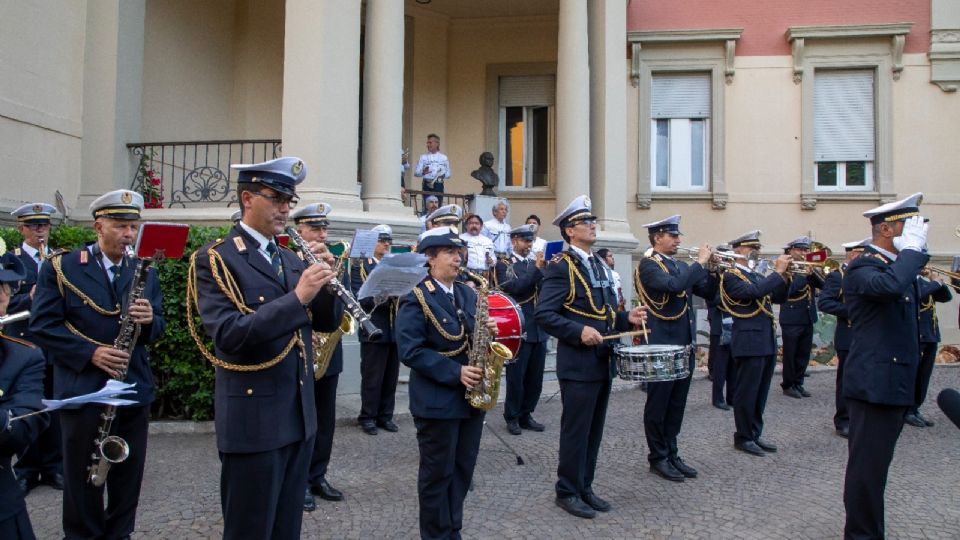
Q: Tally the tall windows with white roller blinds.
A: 3